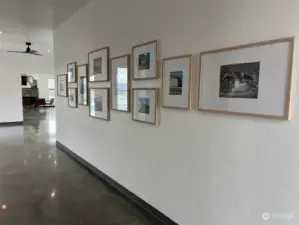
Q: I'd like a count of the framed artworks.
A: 11